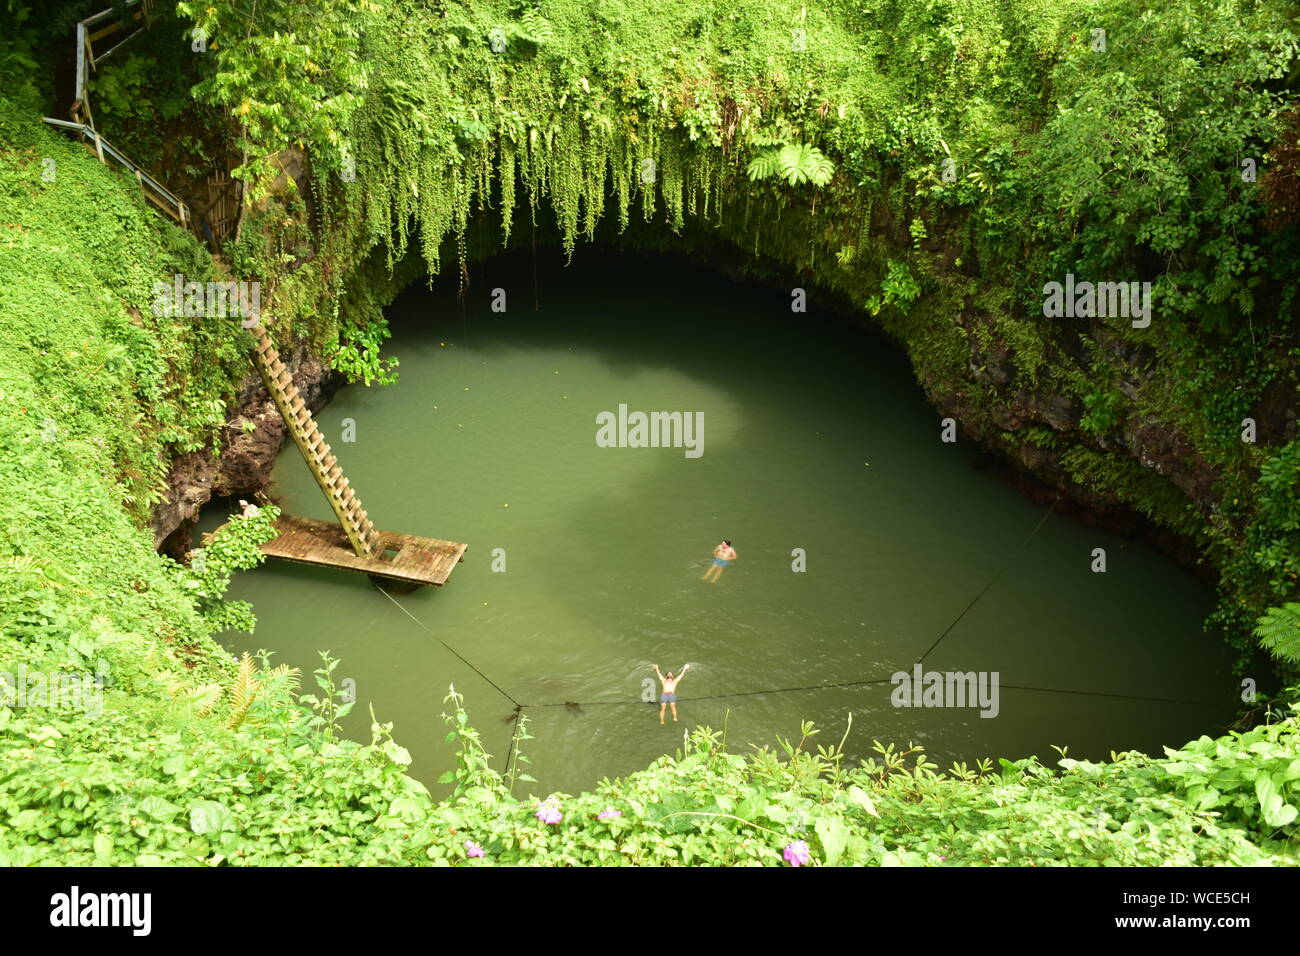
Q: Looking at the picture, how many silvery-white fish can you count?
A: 0